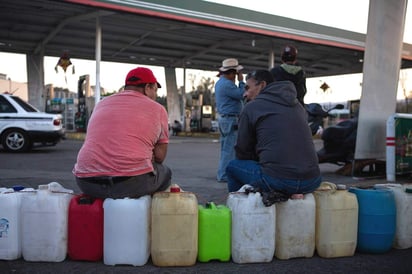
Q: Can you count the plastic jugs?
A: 11